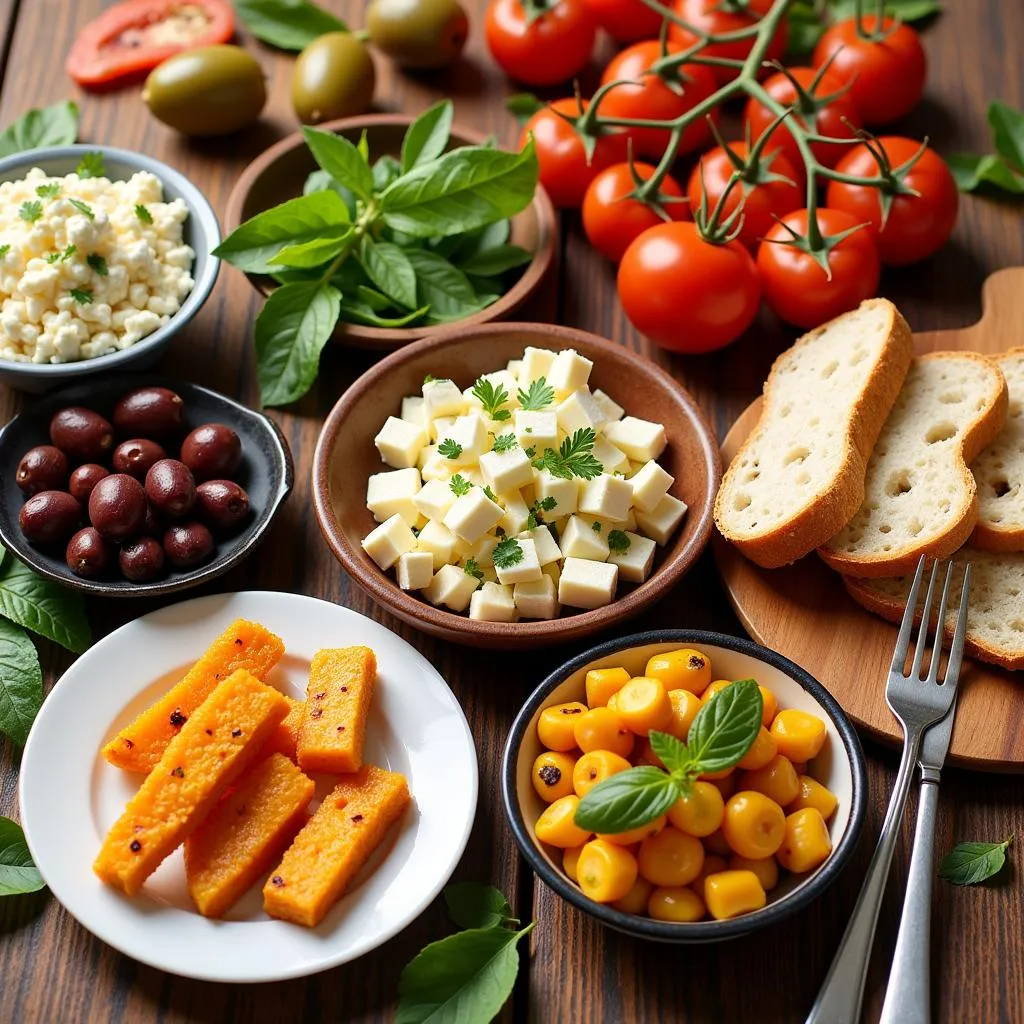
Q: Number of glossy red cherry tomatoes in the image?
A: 12